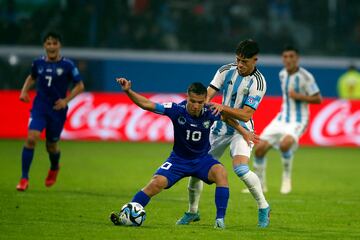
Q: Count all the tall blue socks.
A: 4